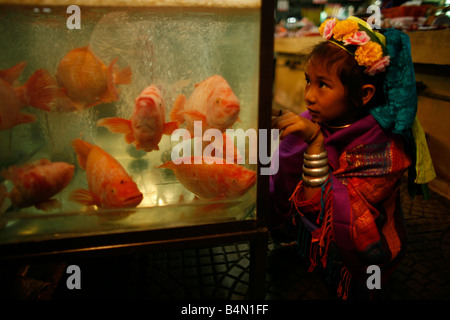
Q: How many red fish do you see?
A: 8